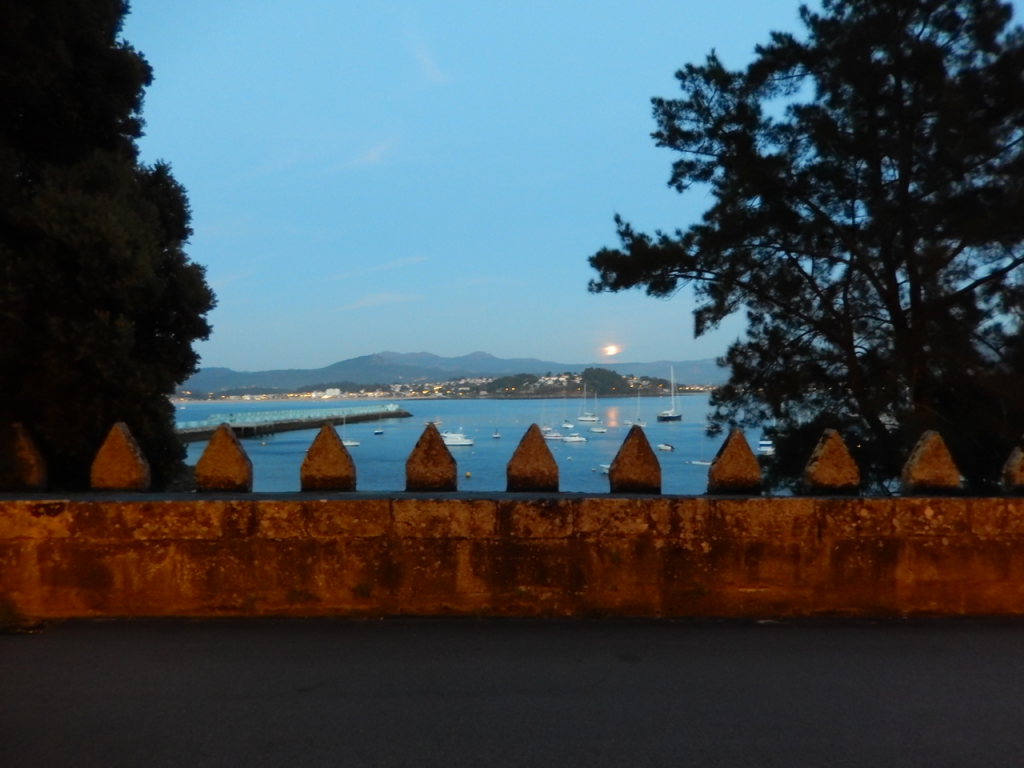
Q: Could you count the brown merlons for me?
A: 11